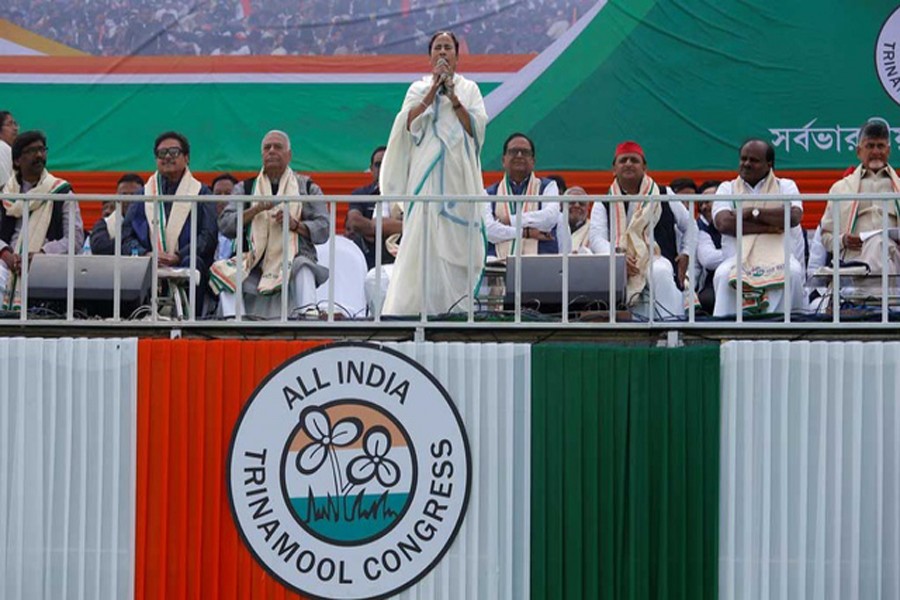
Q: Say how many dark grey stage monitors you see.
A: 2